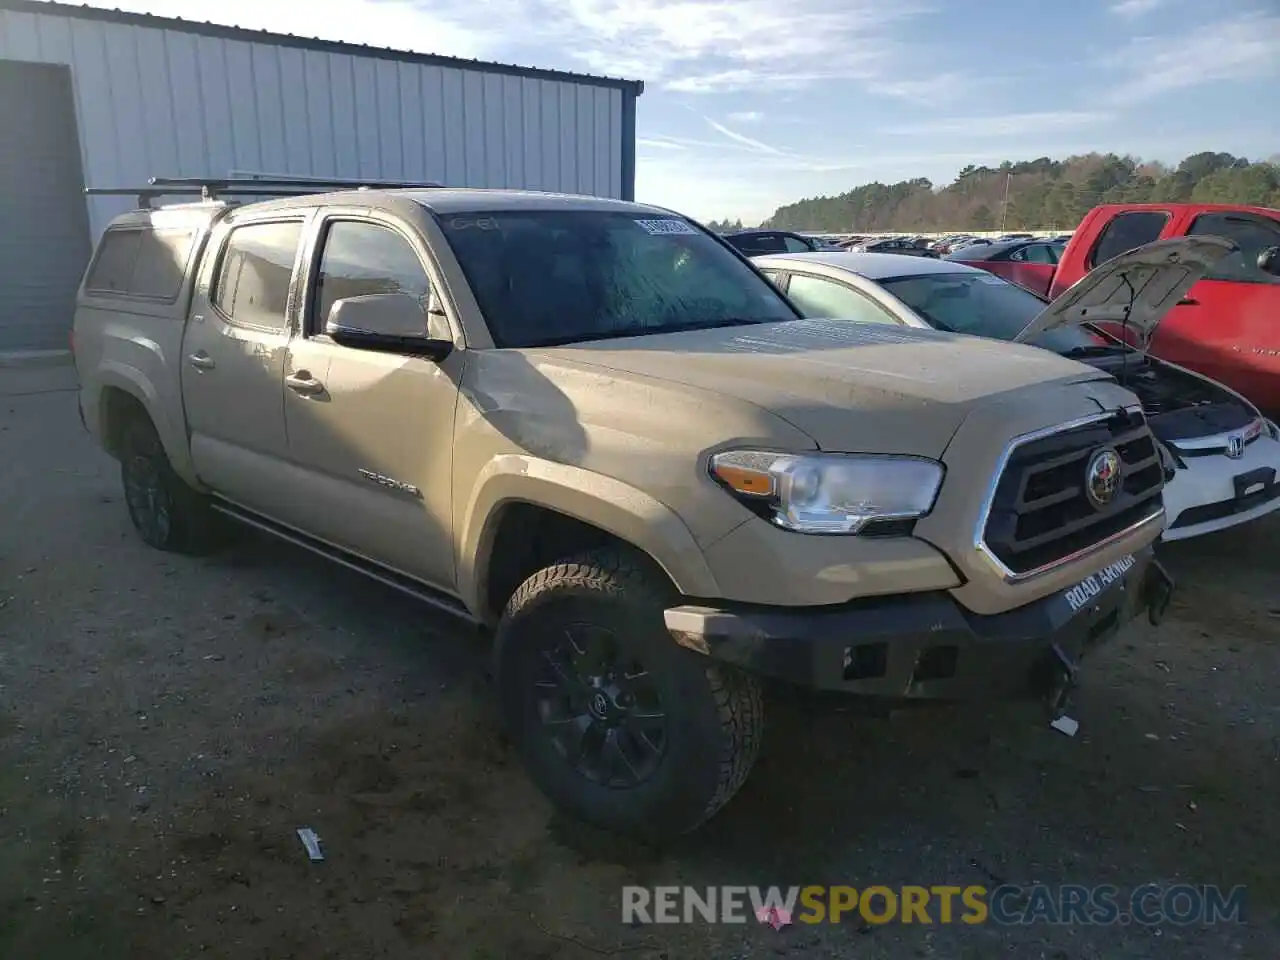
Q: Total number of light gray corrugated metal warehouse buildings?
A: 1